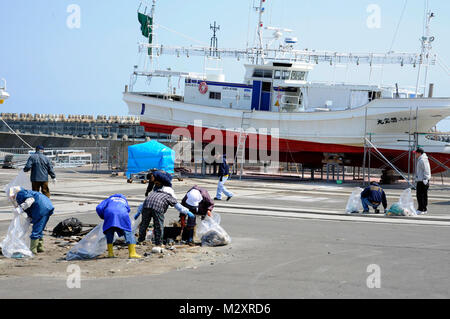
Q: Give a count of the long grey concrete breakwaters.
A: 1